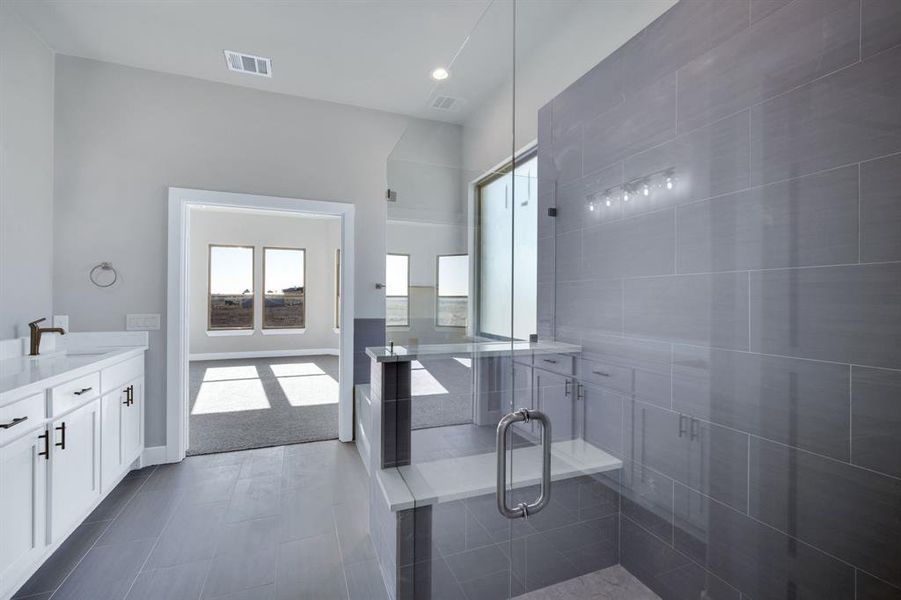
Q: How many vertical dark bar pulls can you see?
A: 4